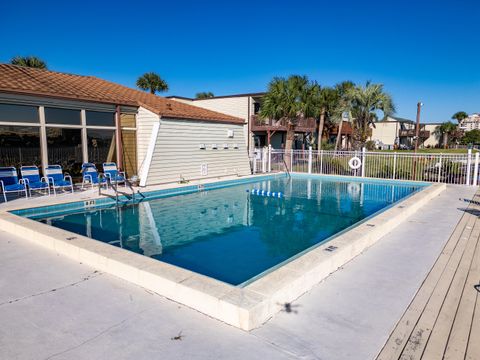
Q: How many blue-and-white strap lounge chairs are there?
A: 5